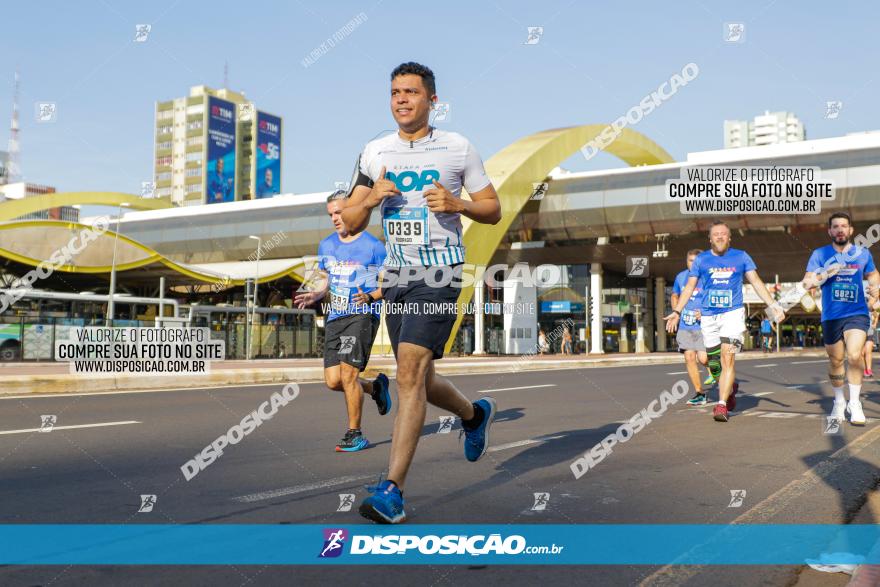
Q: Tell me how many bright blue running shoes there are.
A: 2